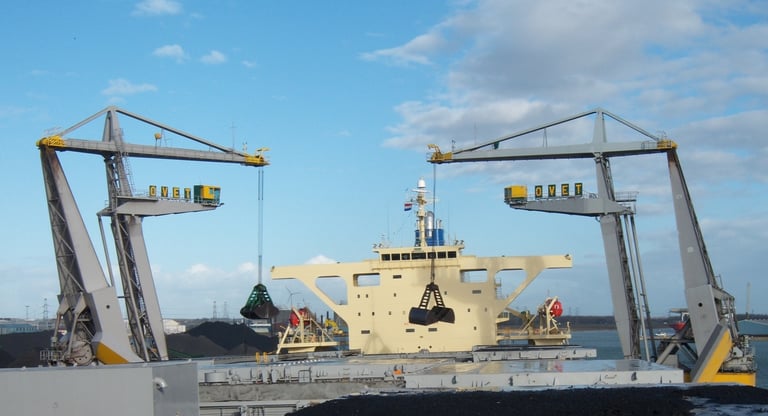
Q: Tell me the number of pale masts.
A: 1